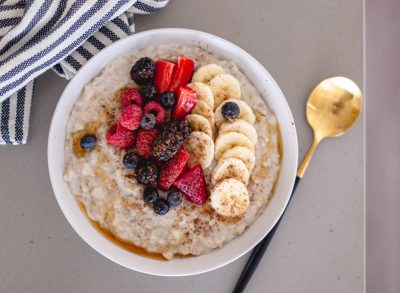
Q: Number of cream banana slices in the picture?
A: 12